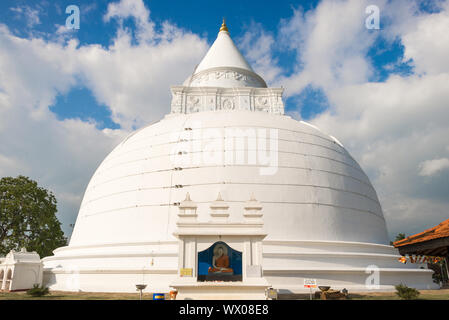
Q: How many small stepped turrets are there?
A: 3